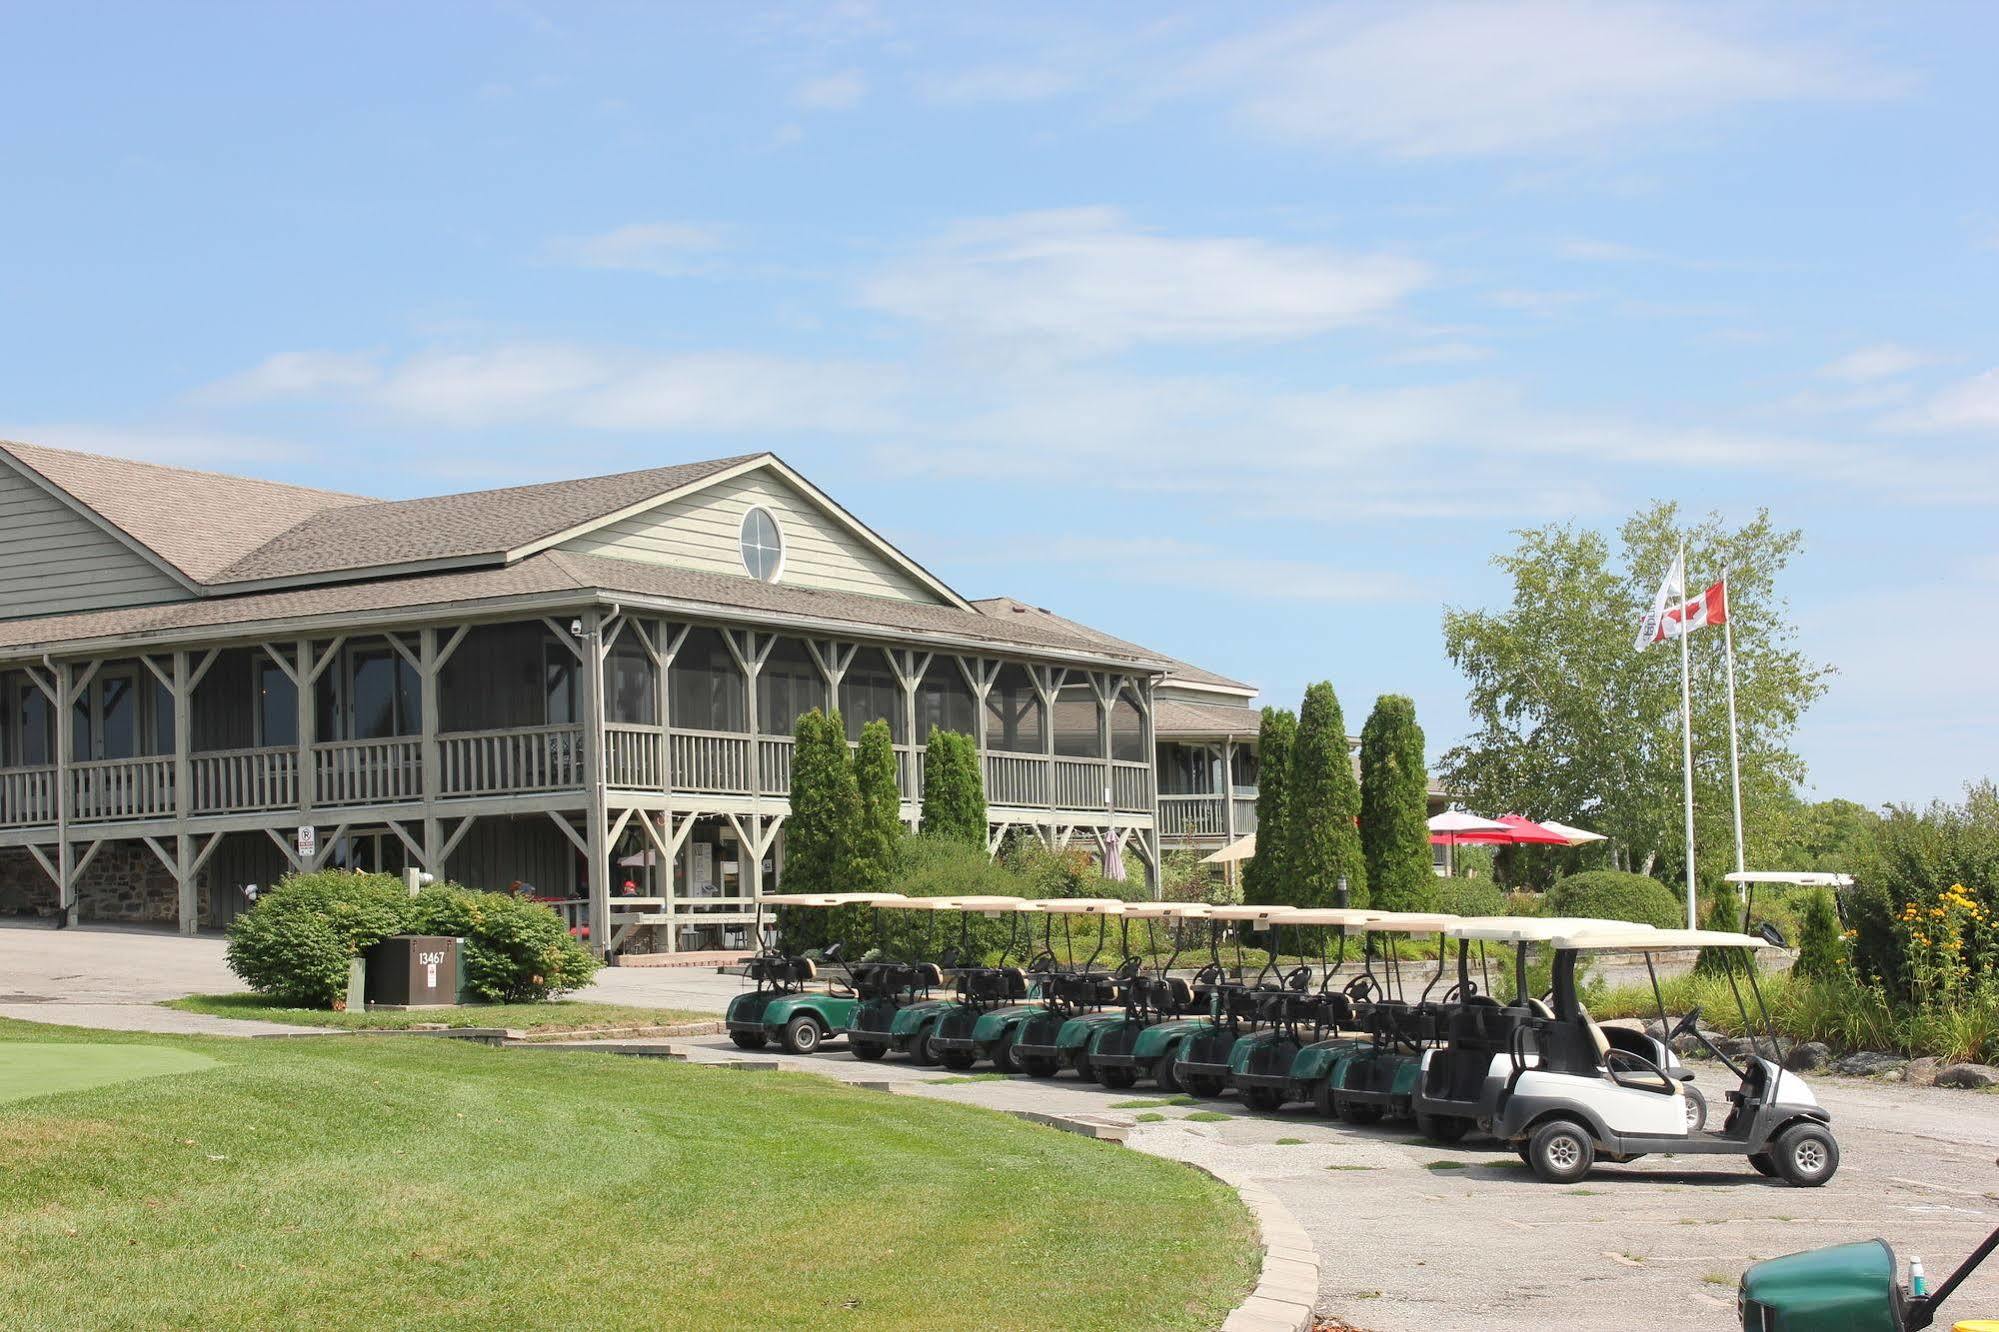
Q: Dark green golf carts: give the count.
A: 9